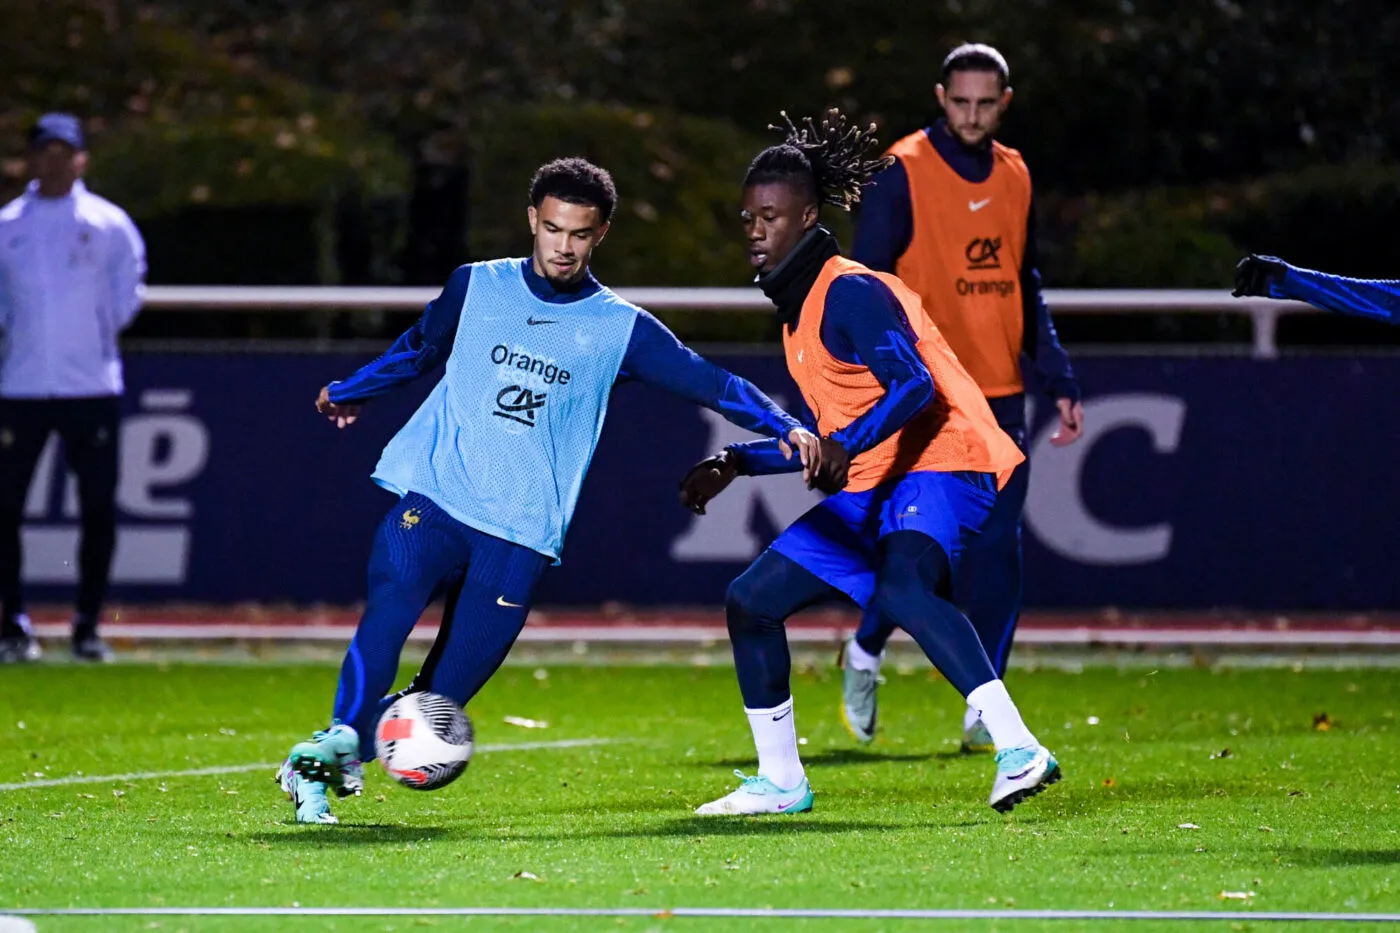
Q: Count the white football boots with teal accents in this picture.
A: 2